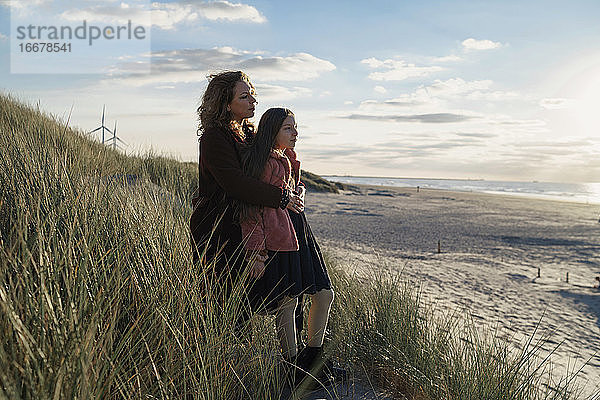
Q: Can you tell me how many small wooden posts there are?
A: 3